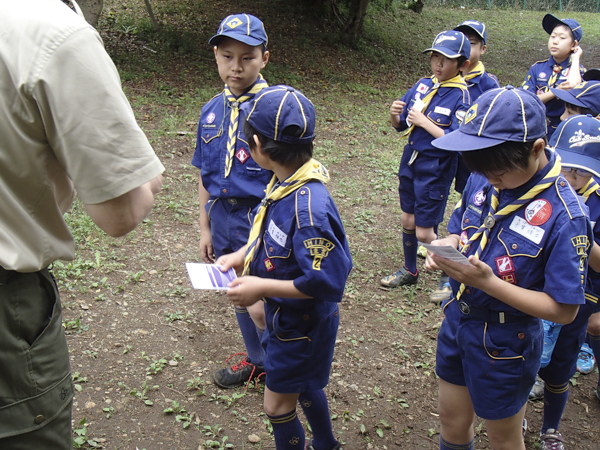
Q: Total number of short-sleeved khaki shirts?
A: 1